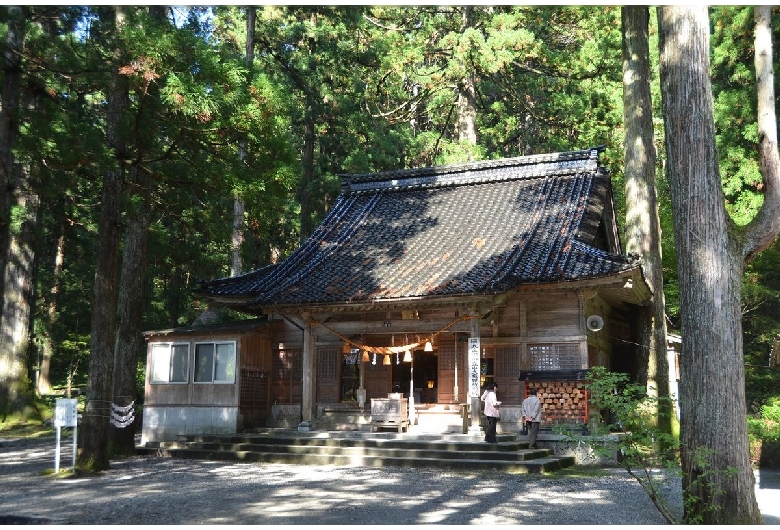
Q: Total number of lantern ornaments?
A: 5